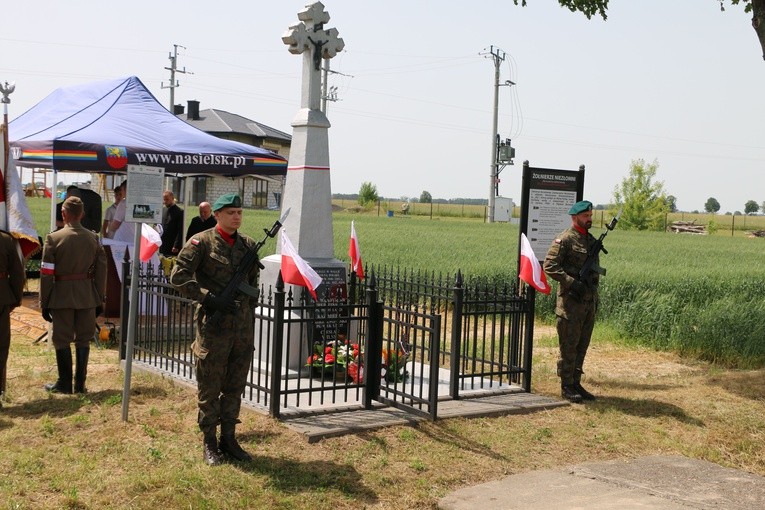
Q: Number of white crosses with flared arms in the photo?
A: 1